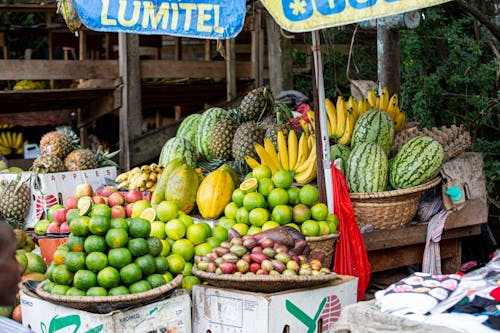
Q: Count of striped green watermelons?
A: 7